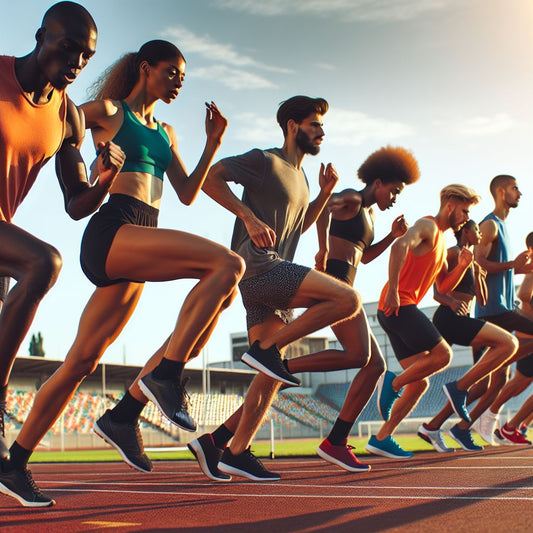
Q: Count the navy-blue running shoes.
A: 2